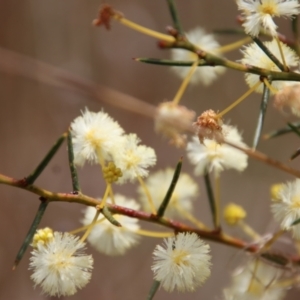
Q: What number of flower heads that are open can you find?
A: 12